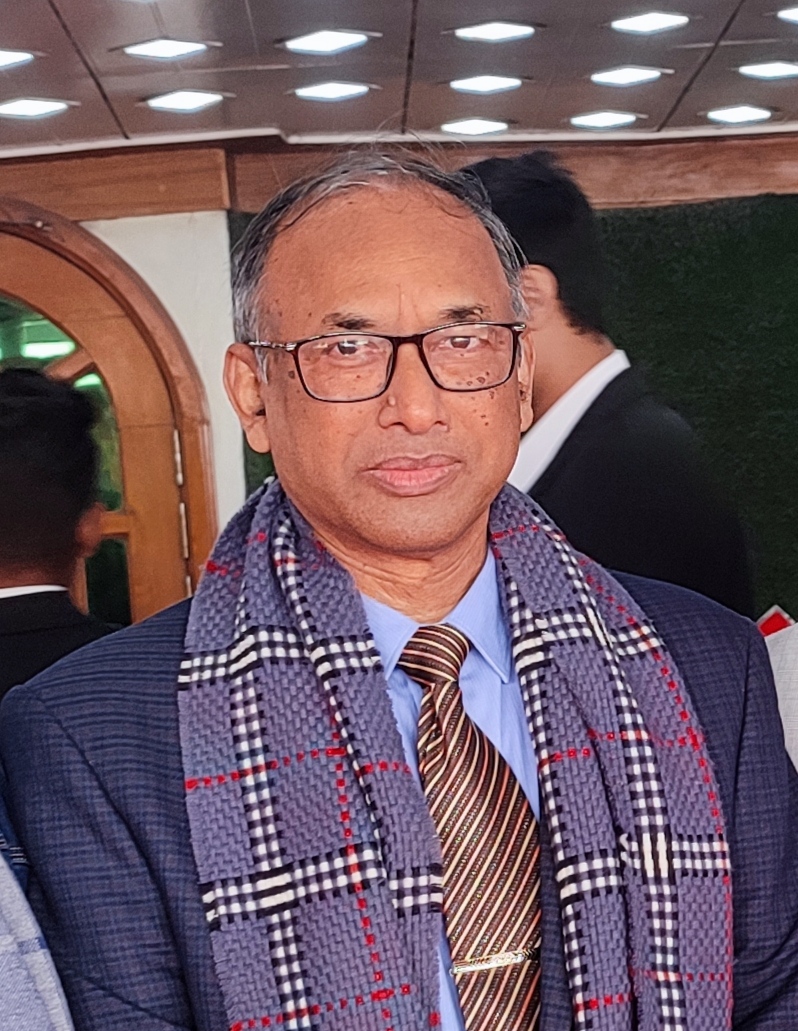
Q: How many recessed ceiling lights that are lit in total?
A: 15